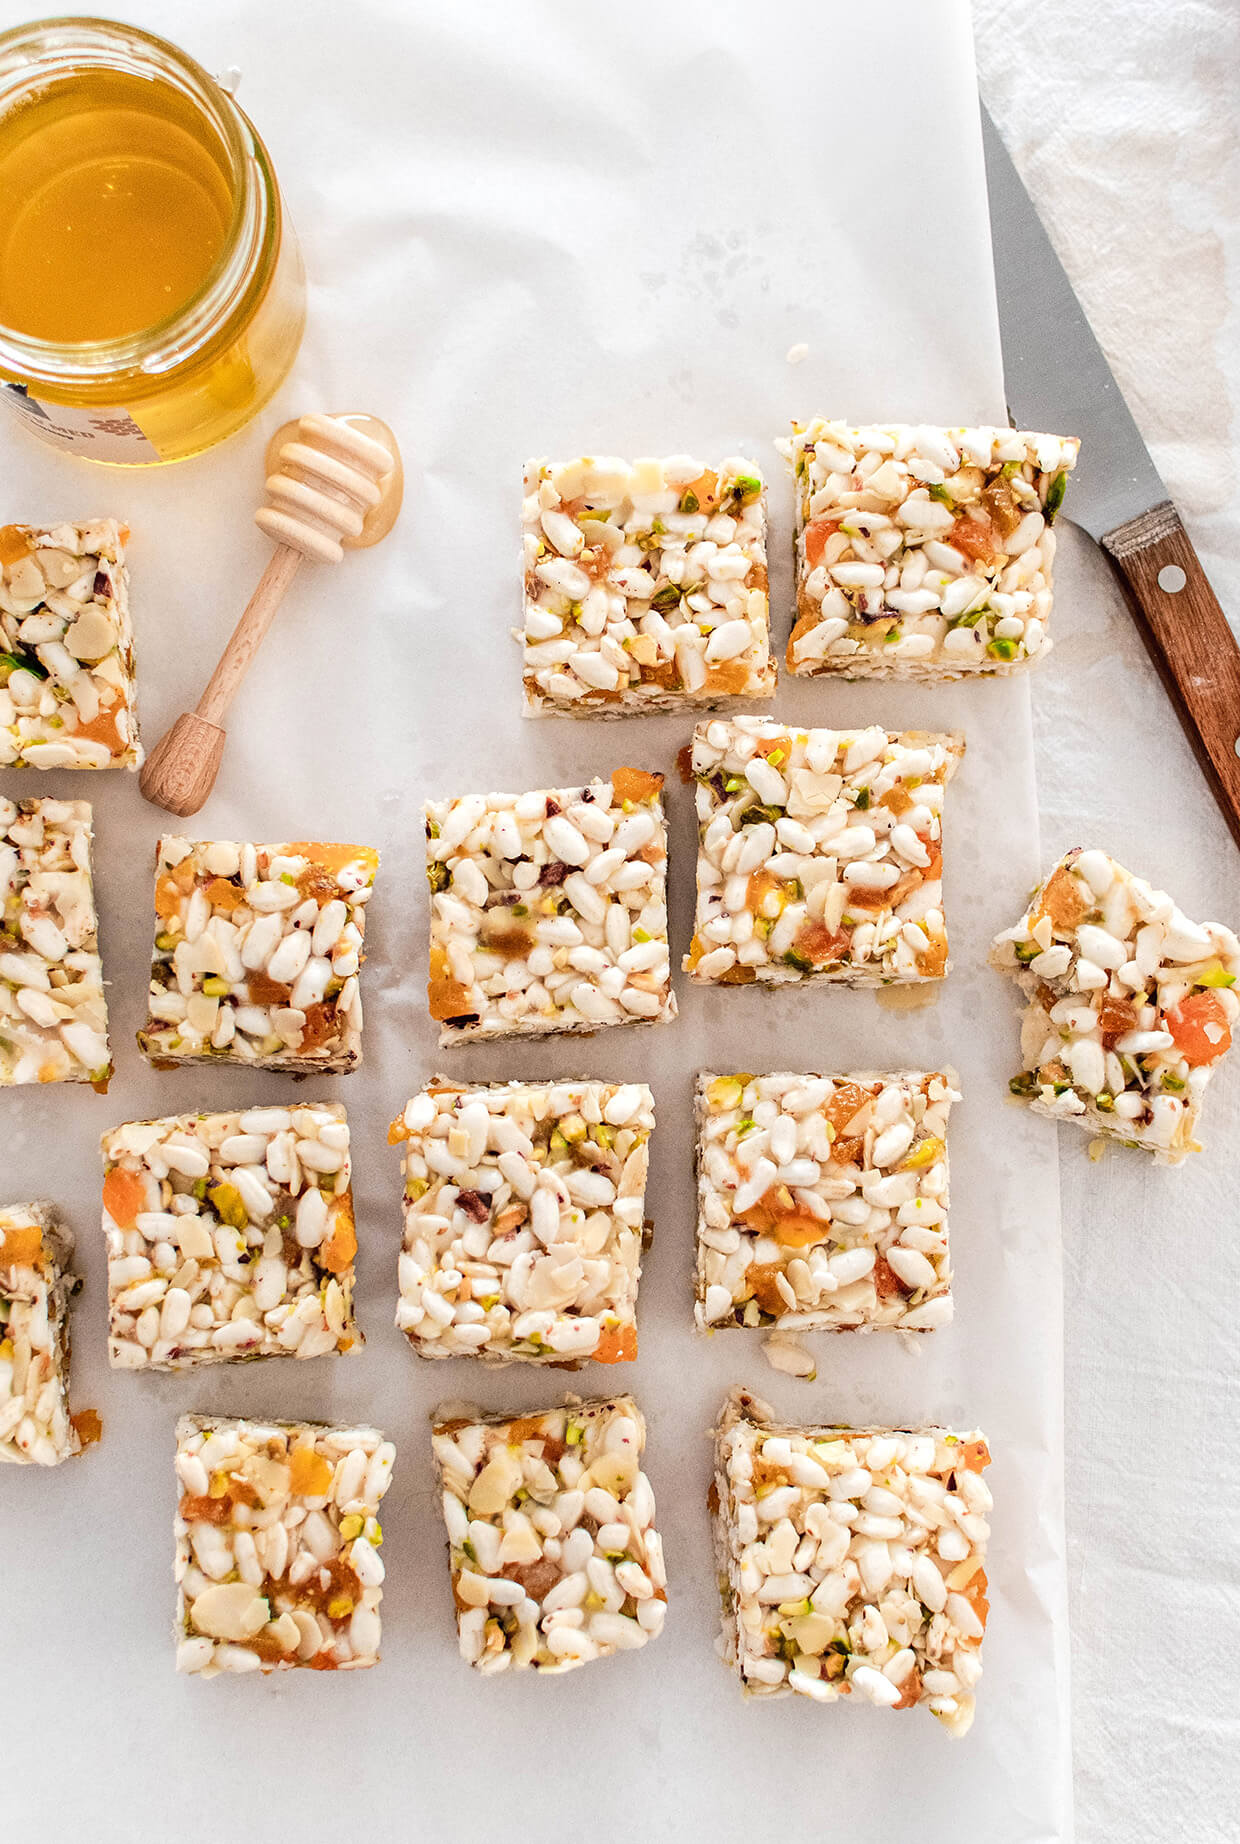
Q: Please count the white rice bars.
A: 15